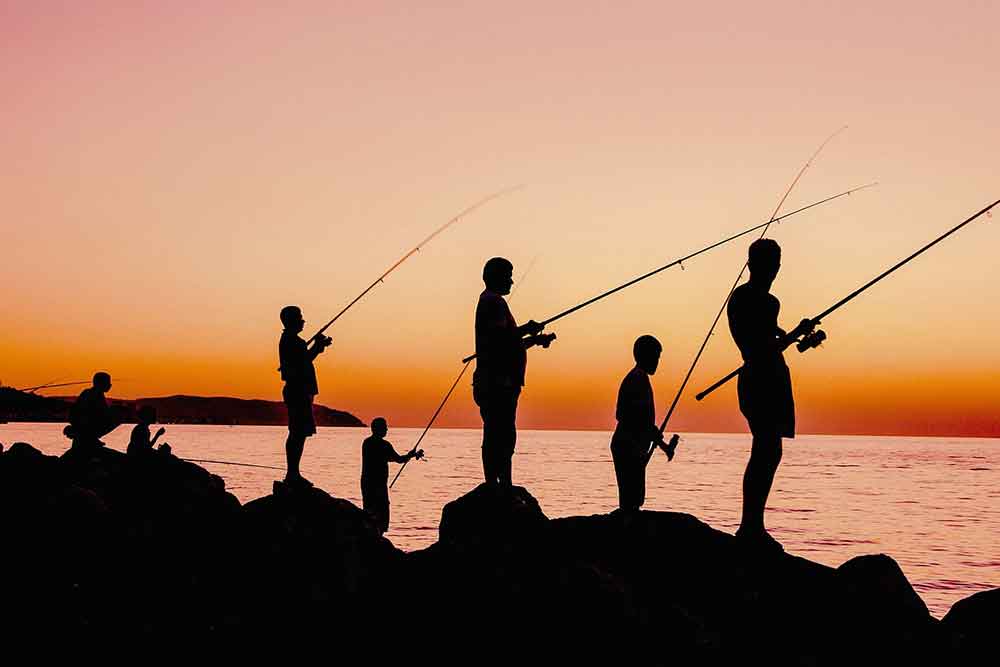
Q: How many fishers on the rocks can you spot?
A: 7